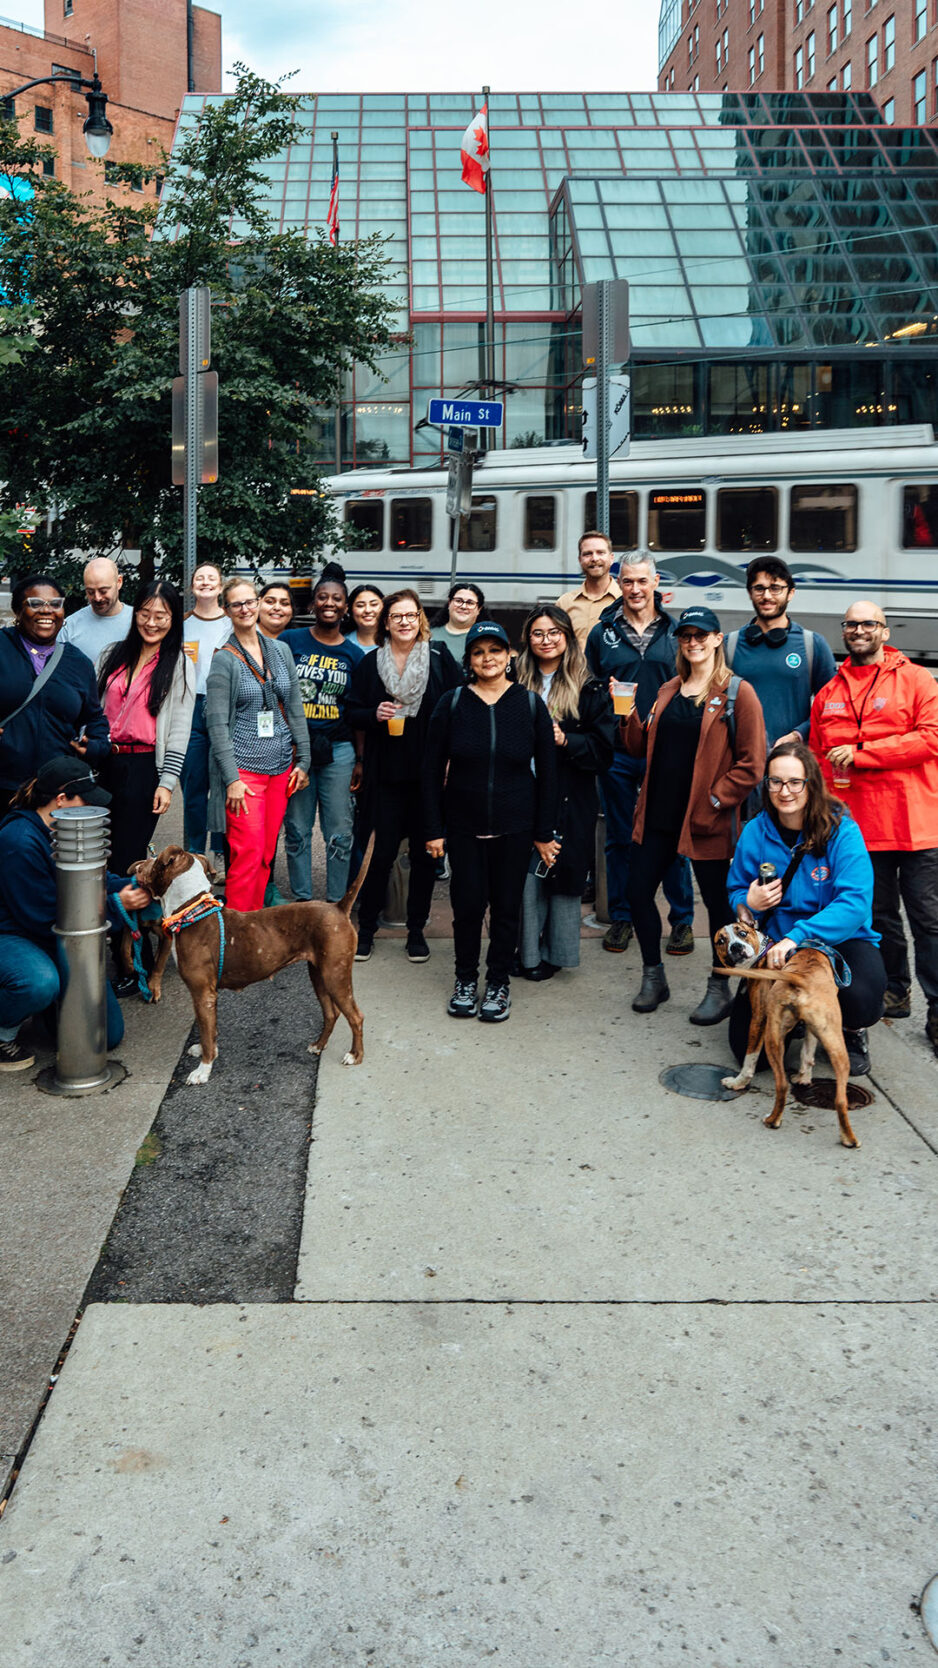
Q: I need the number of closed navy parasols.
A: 0